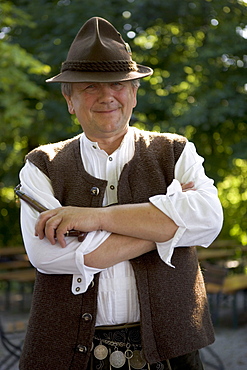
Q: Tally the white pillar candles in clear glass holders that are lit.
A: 0